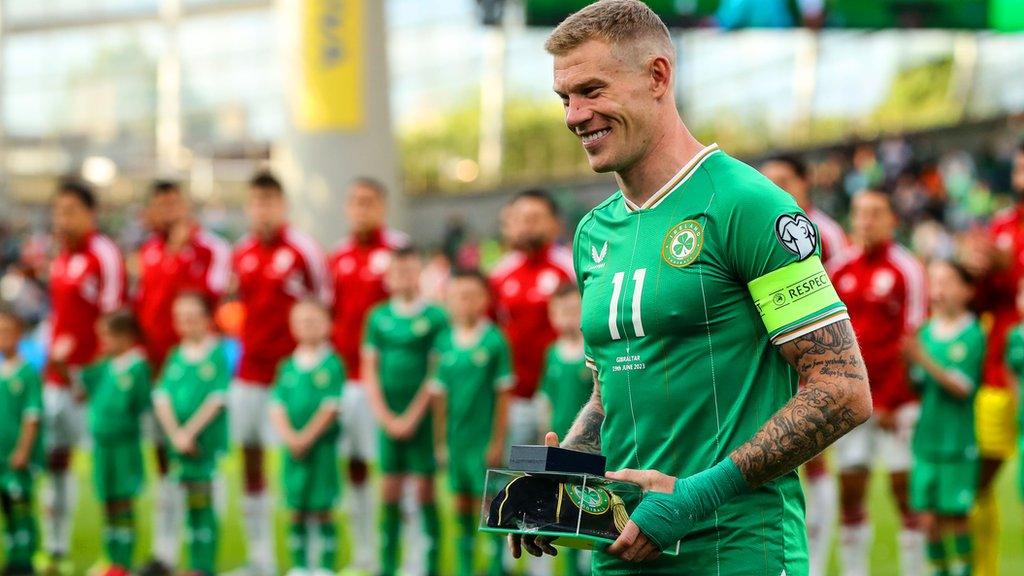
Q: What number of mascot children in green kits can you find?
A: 9